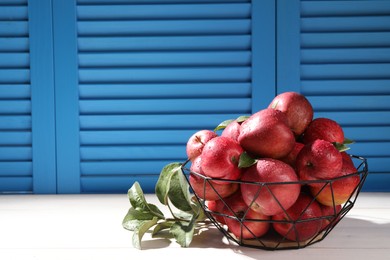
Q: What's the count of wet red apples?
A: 15